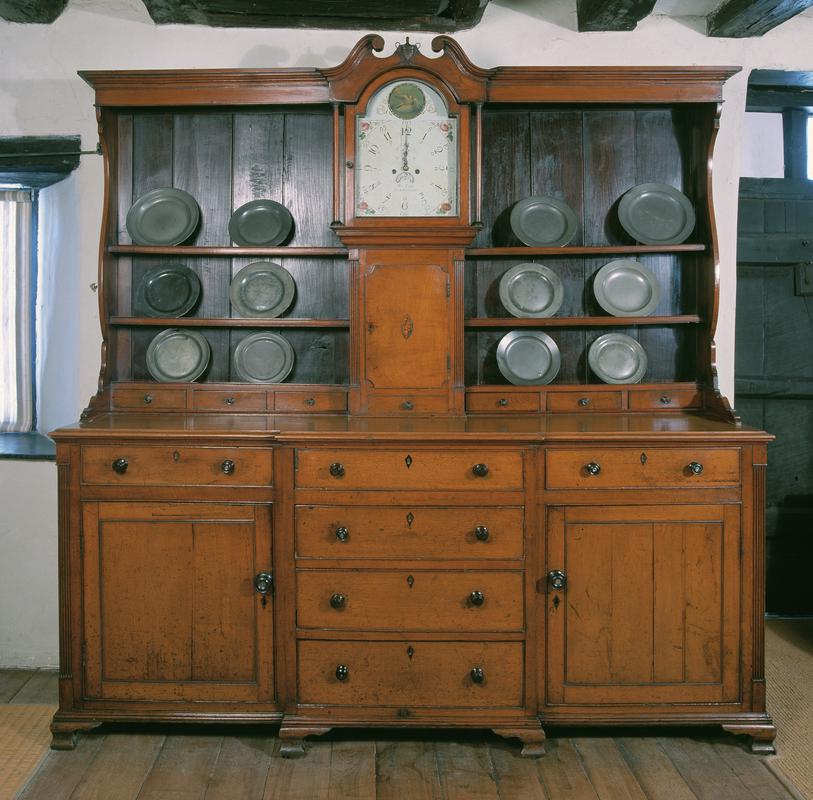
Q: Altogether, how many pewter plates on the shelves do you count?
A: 12